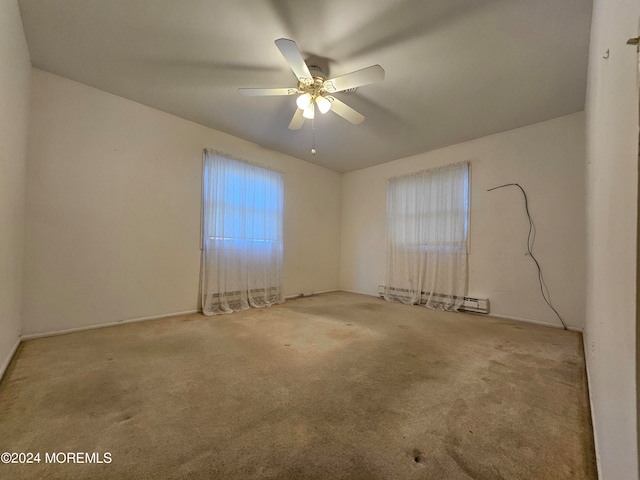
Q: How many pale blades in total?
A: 5